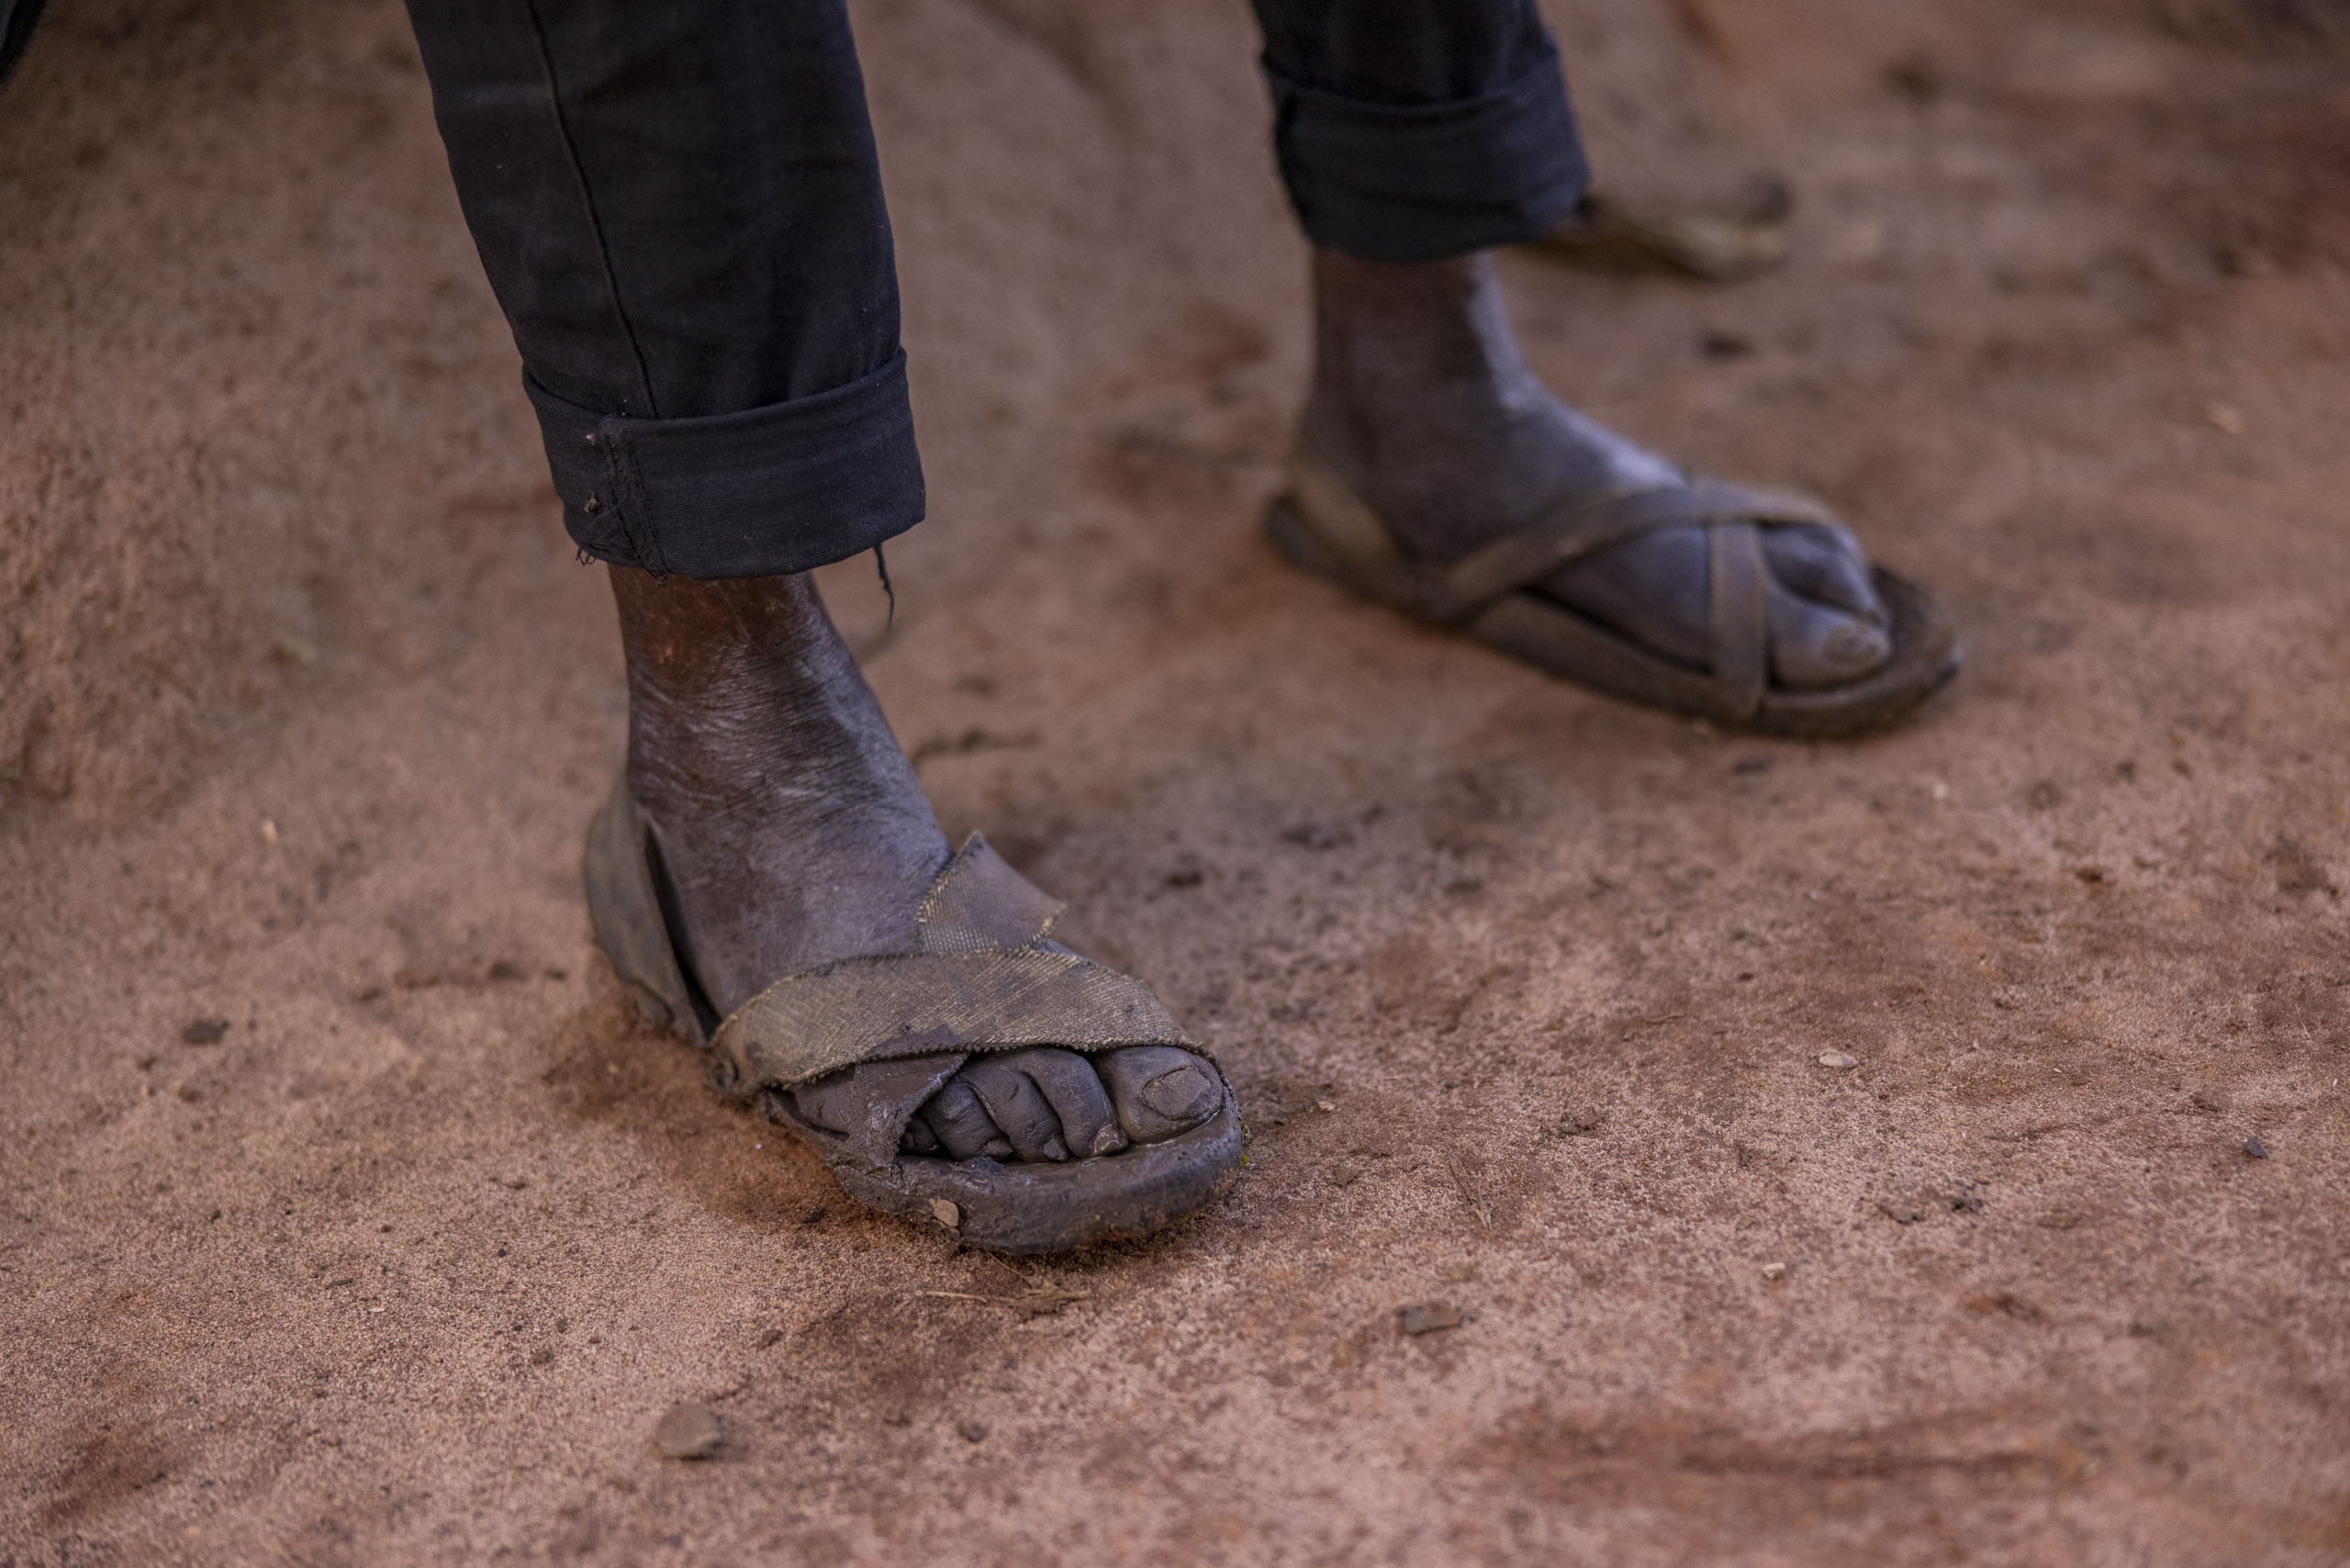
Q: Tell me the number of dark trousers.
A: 1